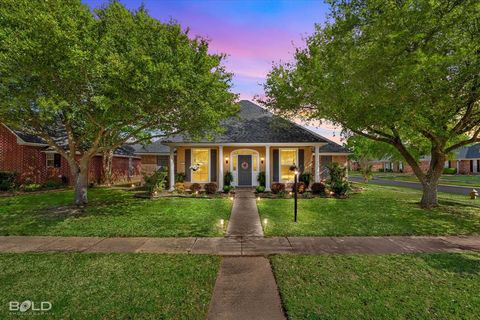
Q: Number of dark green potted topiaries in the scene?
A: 2